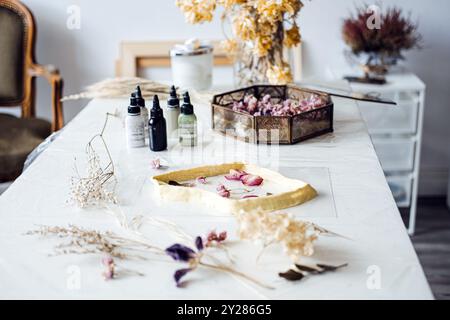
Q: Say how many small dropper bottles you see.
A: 5